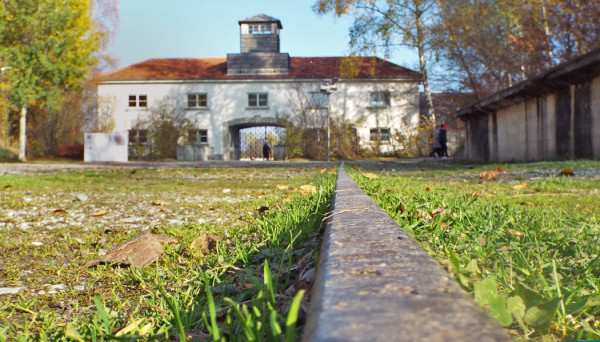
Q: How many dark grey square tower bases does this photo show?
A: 1